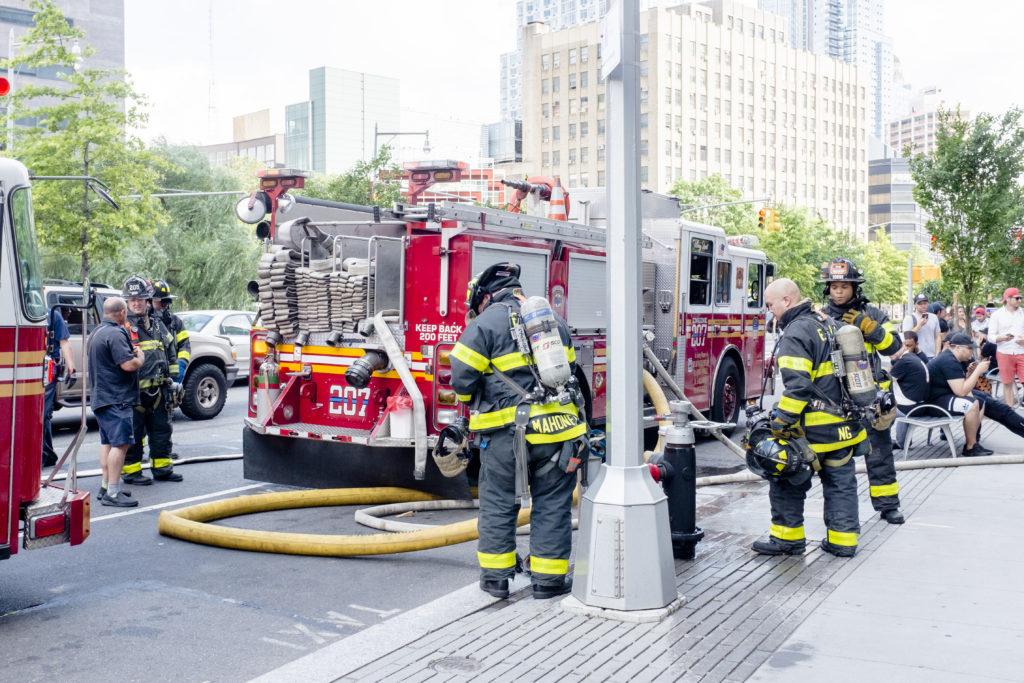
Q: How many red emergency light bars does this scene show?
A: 2